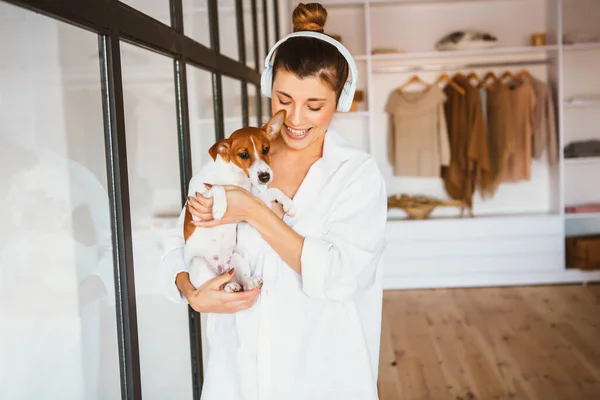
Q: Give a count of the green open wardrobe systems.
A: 0